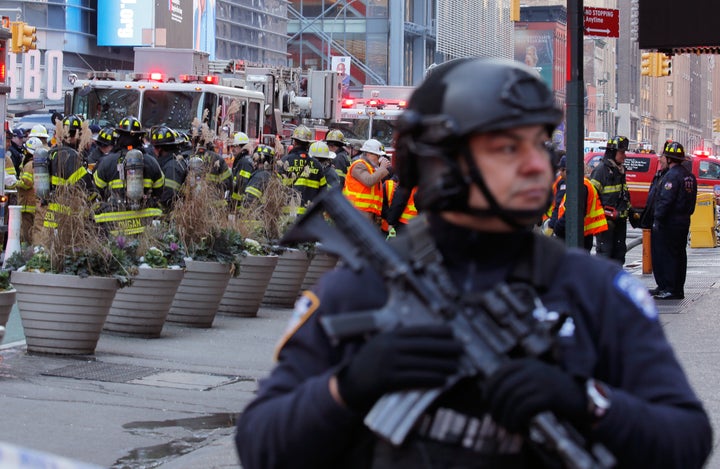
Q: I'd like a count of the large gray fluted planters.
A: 7